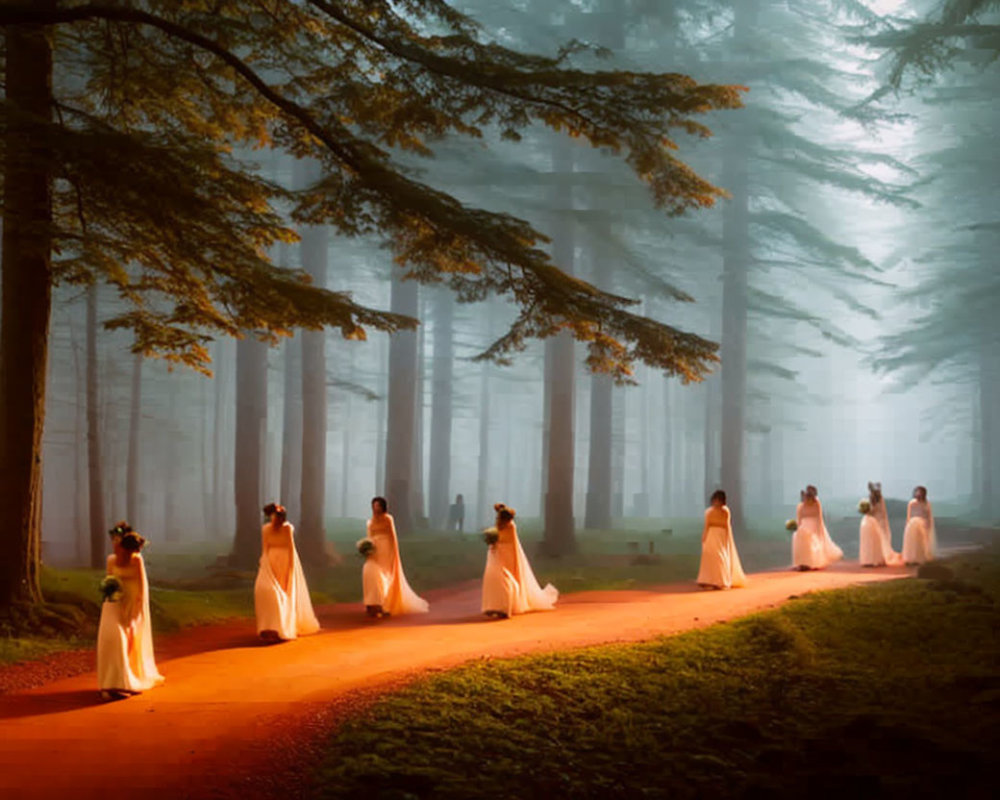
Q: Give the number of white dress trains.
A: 8